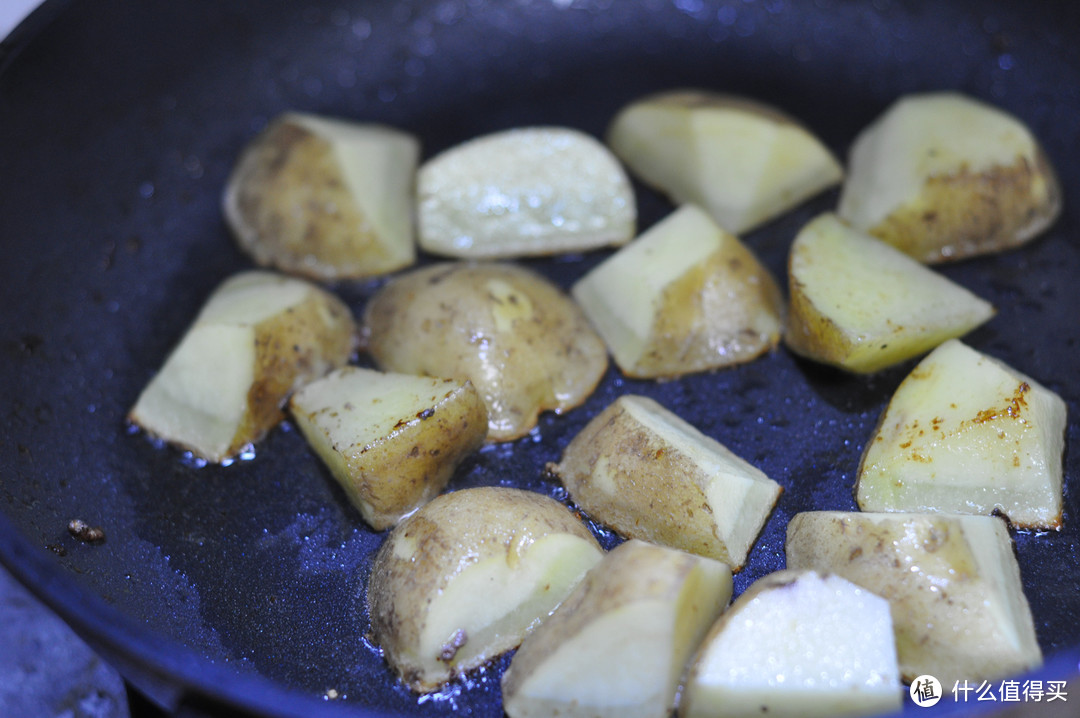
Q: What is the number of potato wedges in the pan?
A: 15